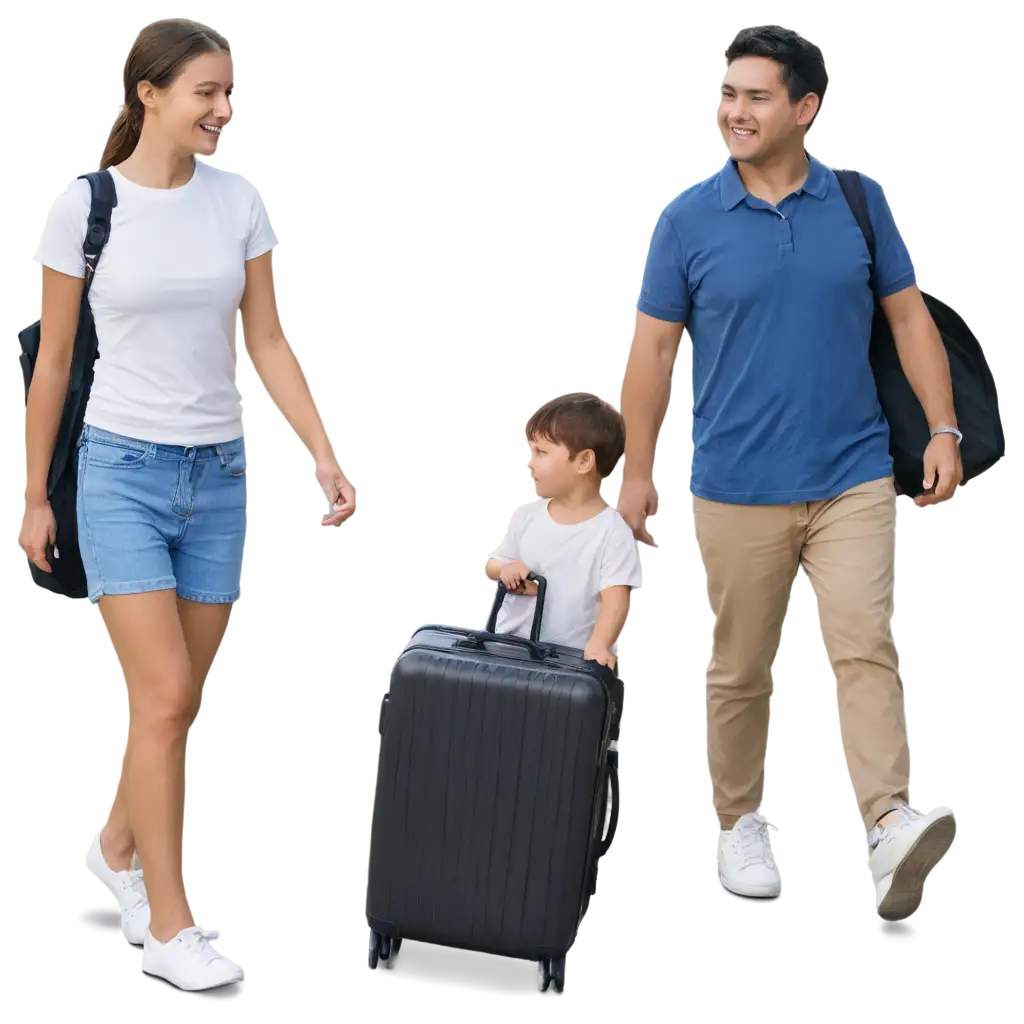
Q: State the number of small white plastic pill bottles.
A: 0